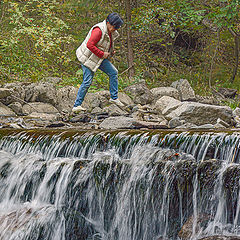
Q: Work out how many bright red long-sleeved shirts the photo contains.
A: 1